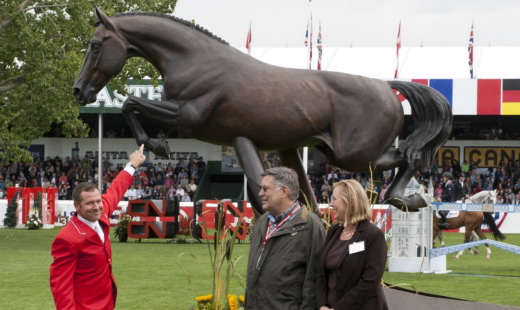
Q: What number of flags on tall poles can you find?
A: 6